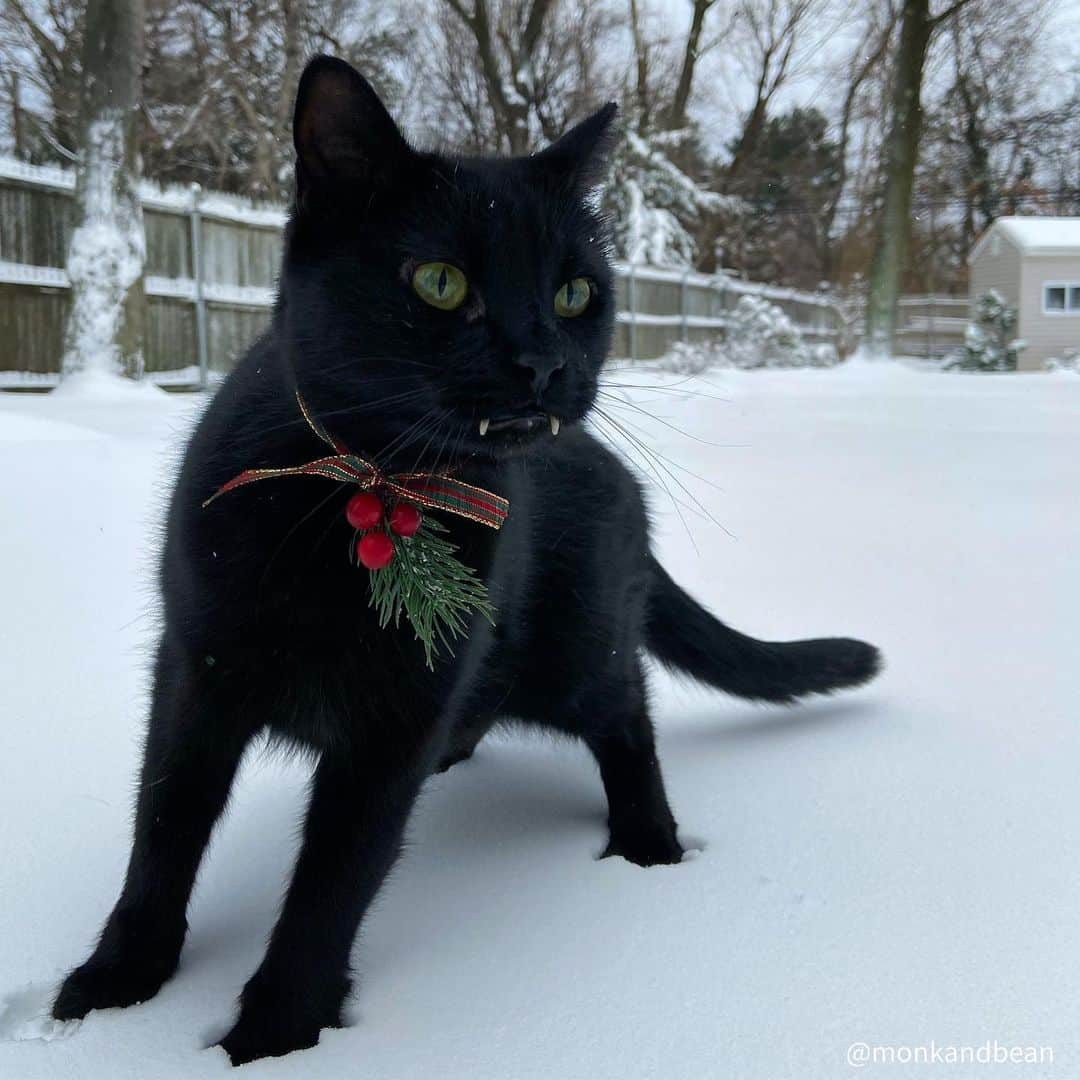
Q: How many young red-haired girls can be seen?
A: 0